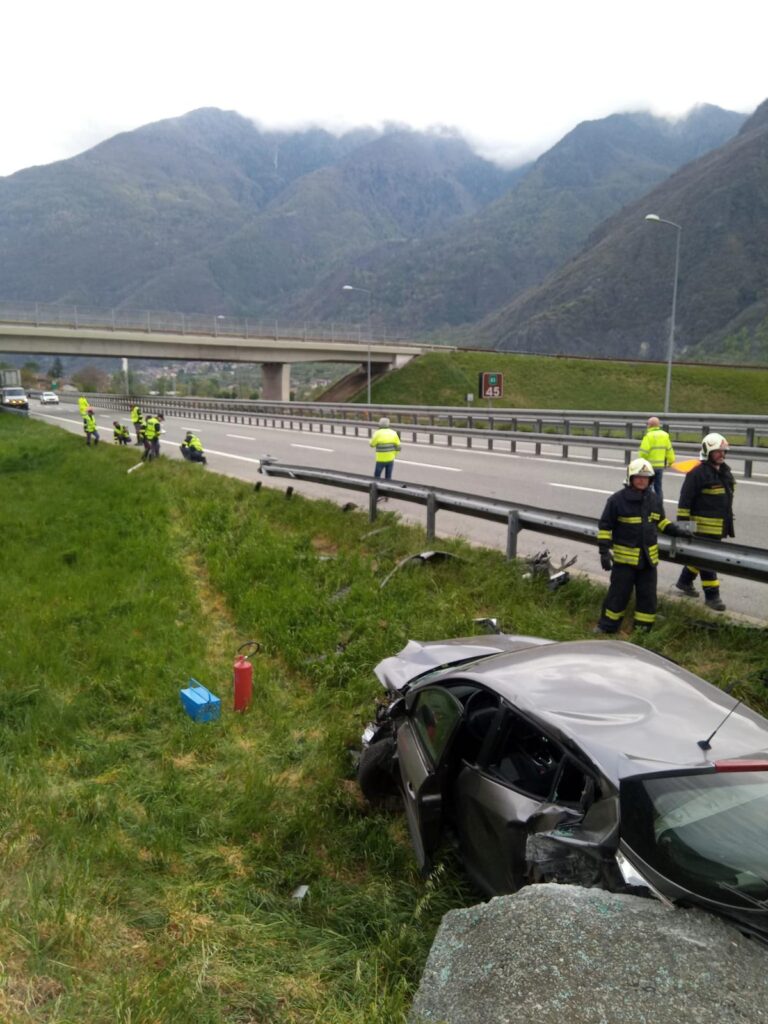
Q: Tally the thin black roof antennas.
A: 1